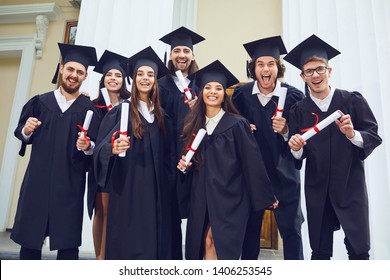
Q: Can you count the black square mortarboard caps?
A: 7